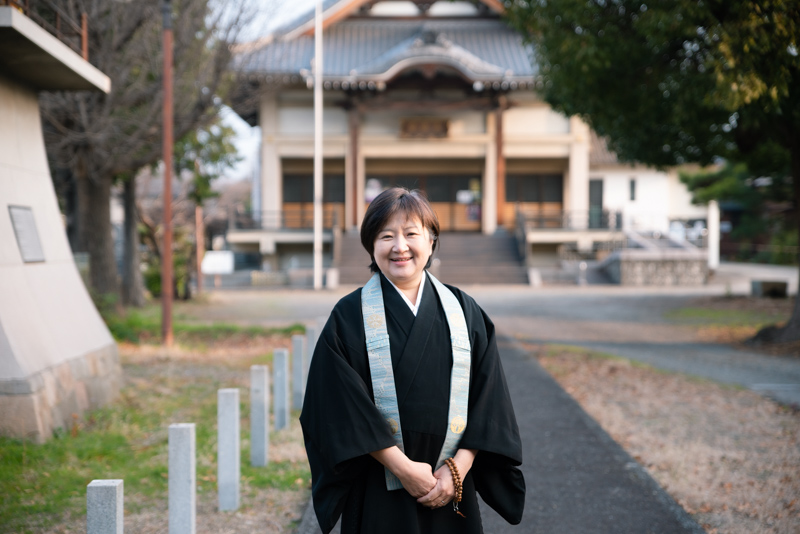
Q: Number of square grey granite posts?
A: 7